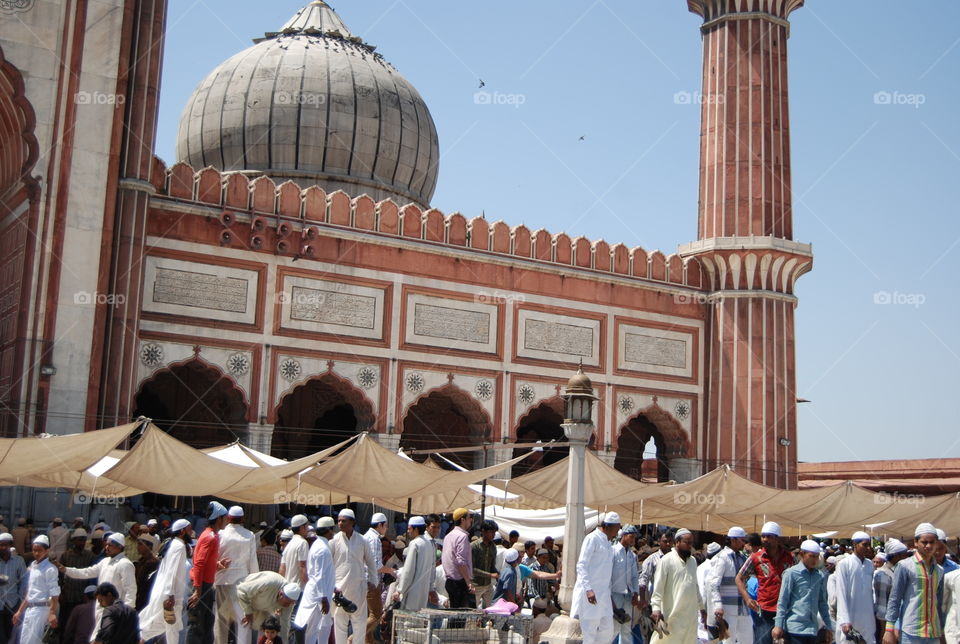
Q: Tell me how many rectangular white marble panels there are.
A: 5